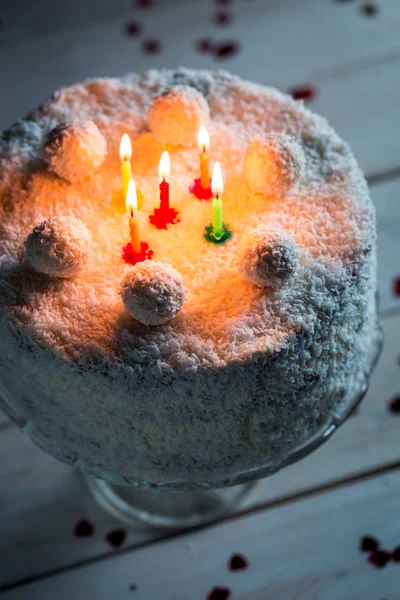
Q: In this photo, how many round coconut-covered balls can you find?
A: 6